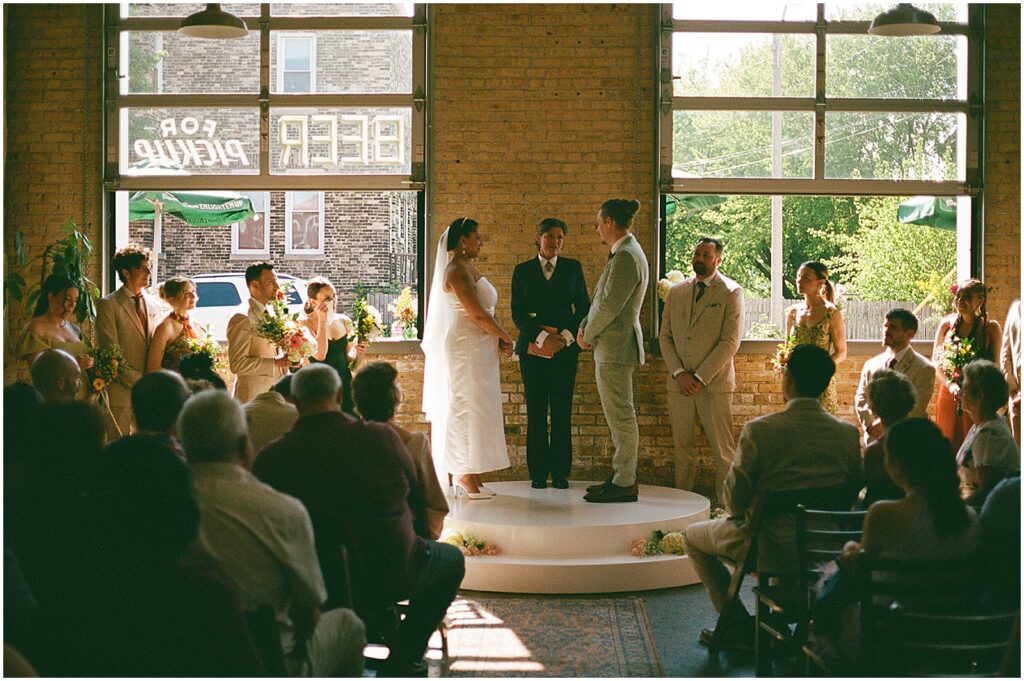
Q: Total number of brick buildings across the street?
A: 1